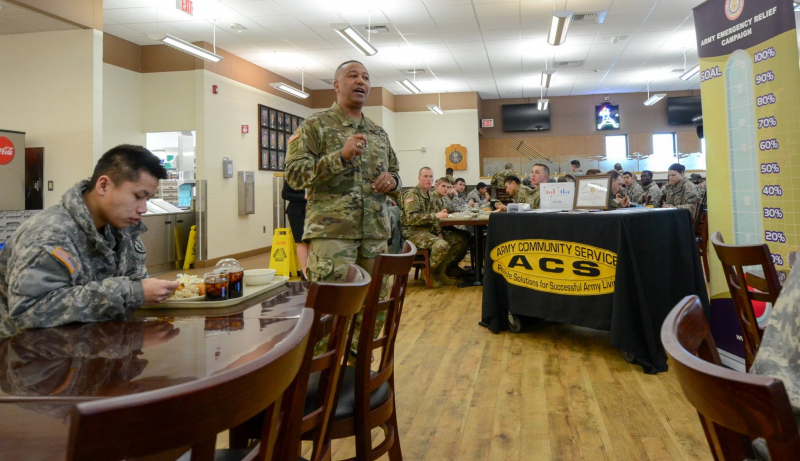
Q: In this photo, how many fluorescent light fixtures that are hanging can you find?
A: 10